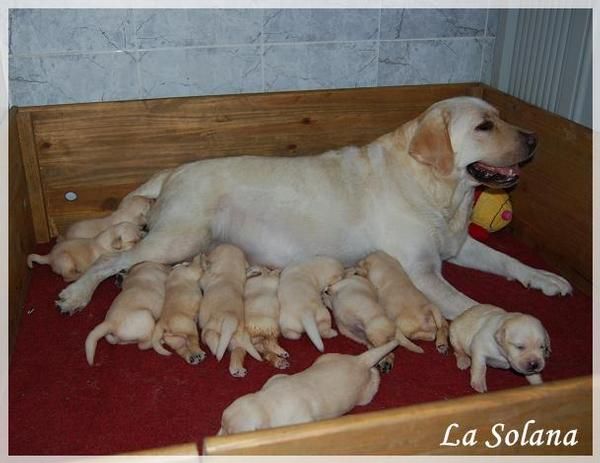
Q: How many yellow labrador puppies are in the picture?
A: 11